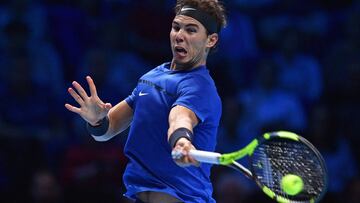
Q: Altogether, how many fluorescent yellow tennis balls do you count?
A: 1